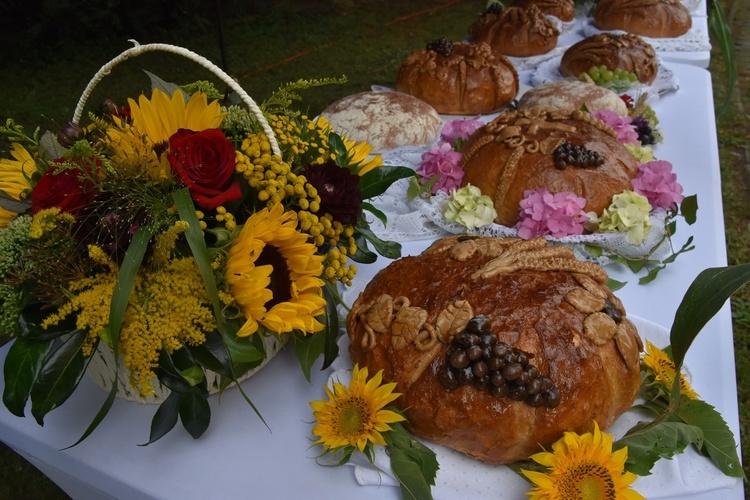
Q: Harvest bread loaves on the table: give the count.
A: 9